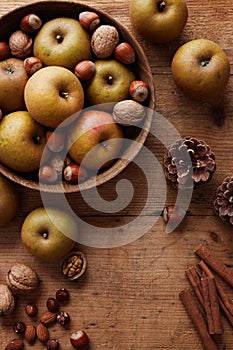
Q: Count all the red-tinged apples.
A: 1